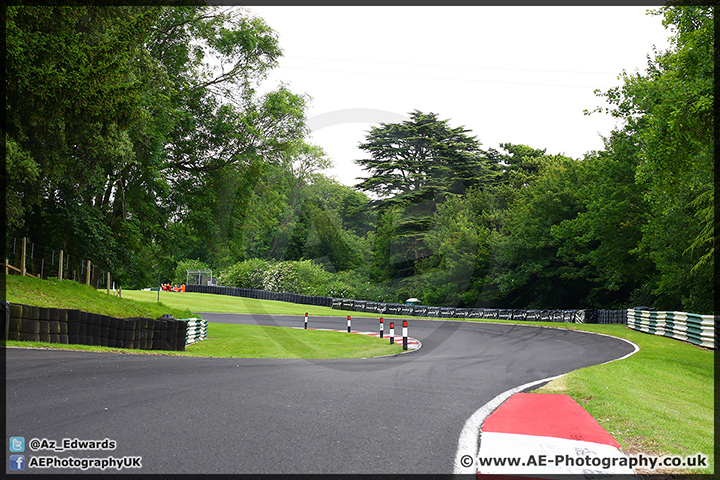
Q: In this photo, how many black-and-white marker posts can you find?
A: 5